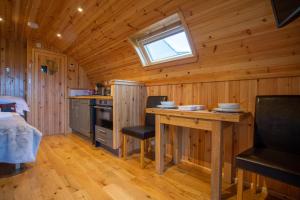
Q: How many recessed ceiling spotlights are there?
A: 3